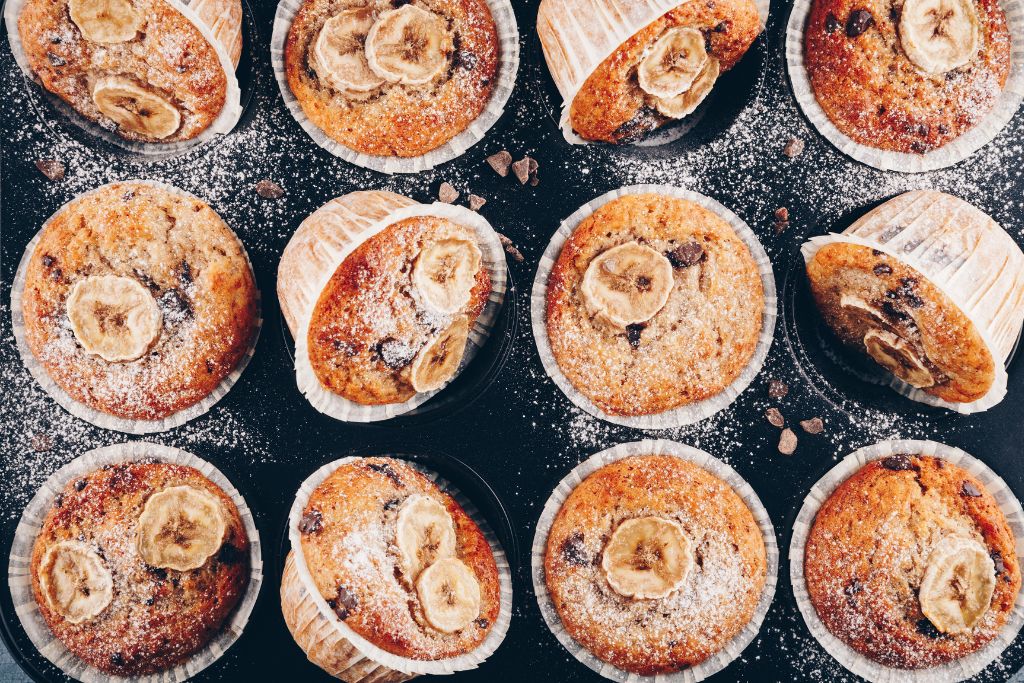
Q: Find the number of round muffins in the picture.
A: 12